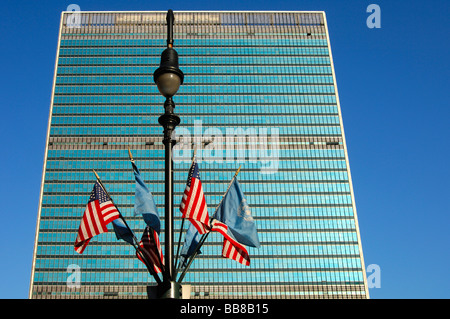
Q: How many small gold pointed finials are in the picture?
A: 4